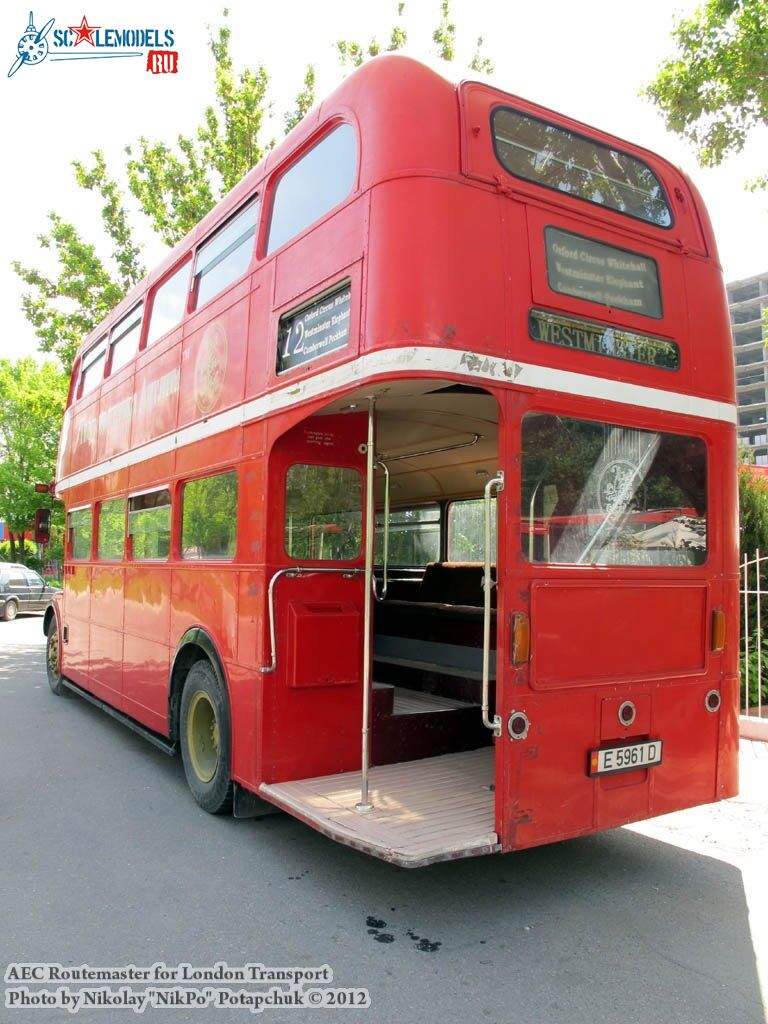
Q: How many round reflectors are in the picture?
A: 3